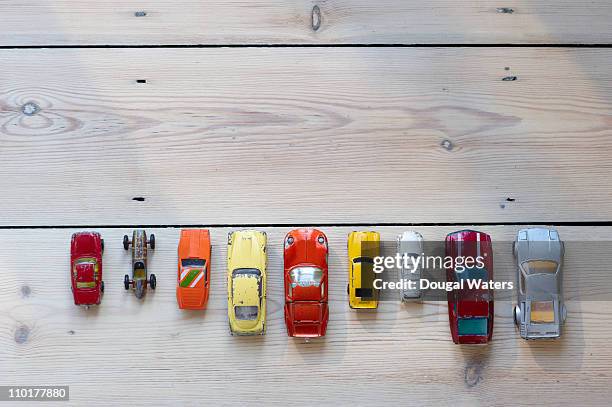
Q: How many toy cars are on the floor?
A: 9